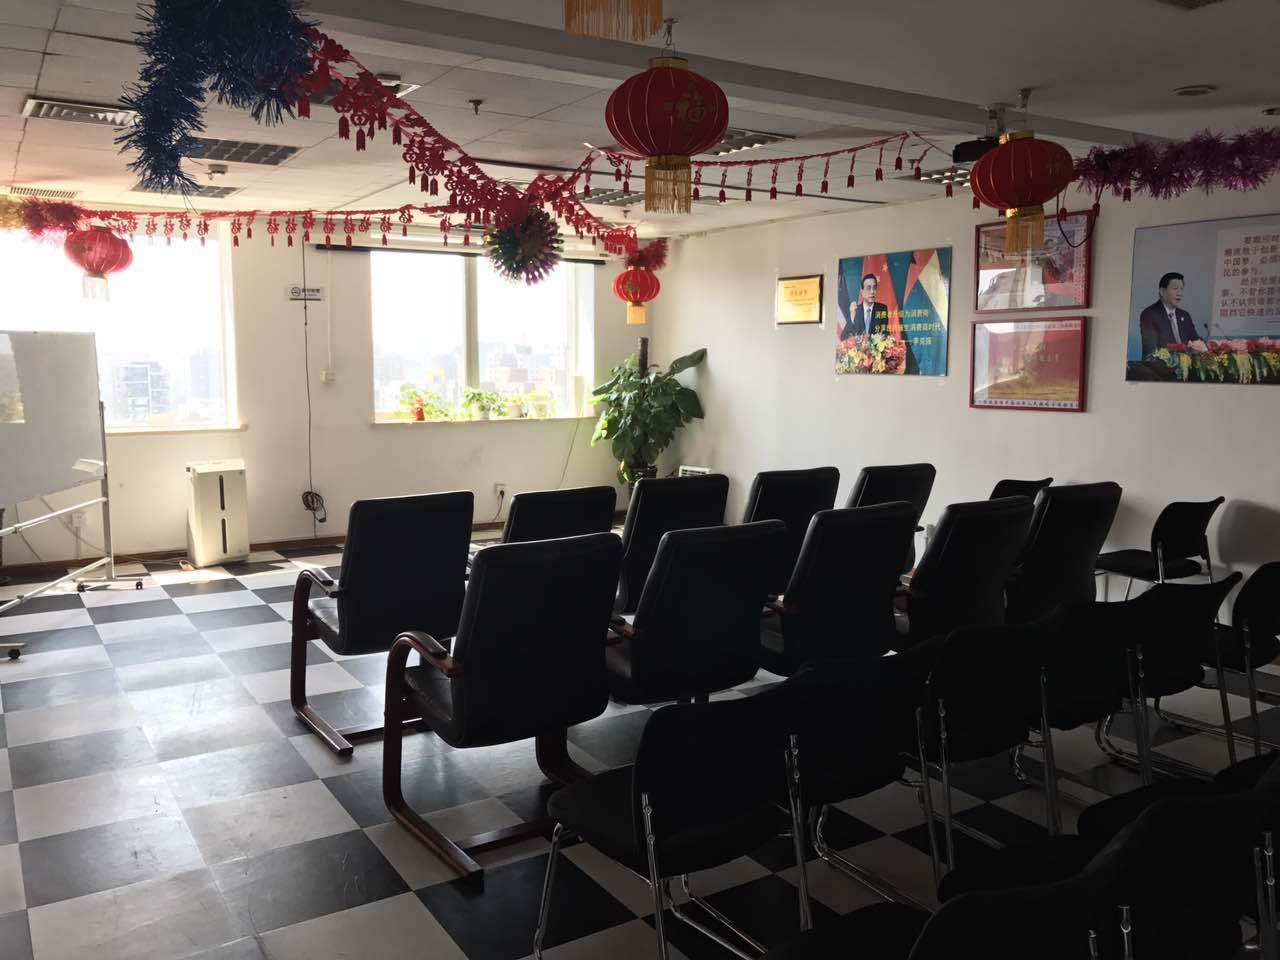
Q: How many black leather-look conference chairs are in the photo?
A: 10